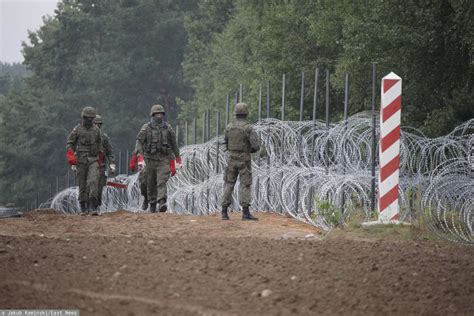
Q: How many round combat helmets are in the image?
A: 4